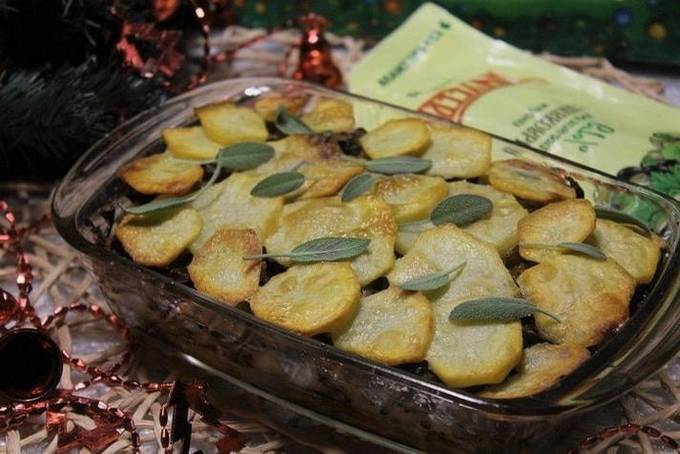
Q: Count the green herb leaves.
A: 12